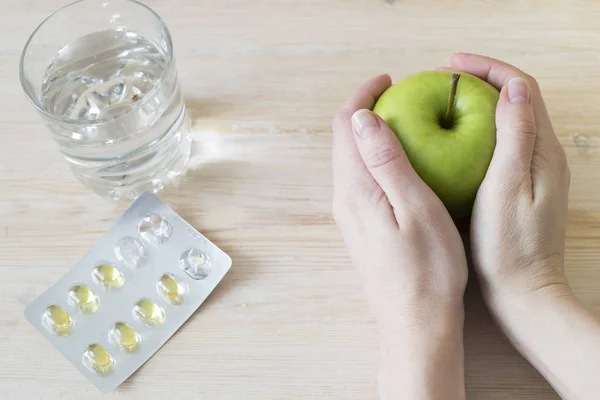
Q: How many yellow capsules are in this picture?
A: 7